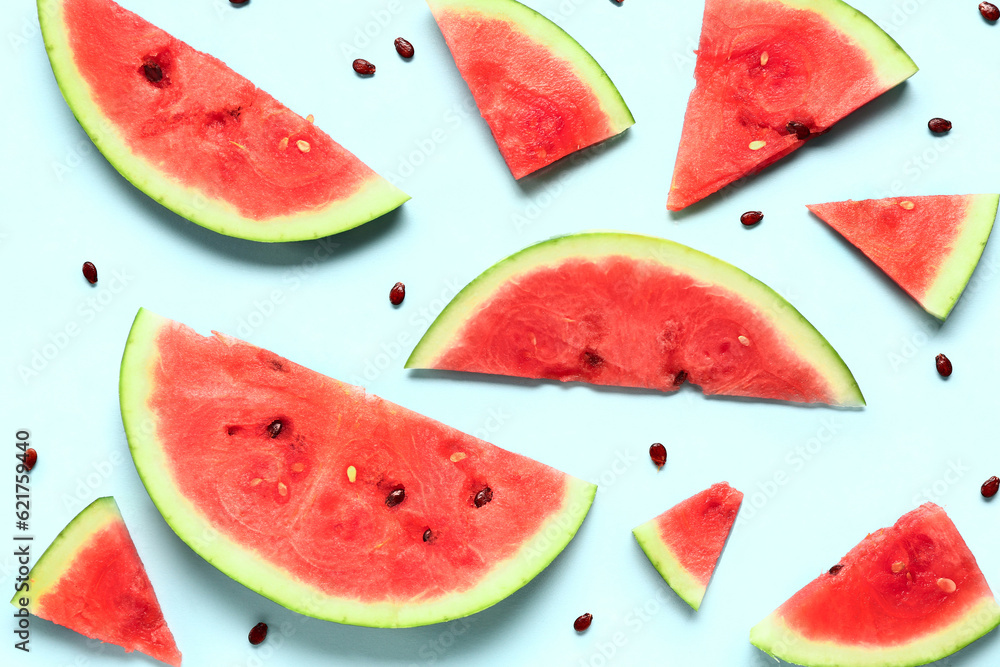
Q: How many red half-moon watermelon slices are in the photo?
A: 3